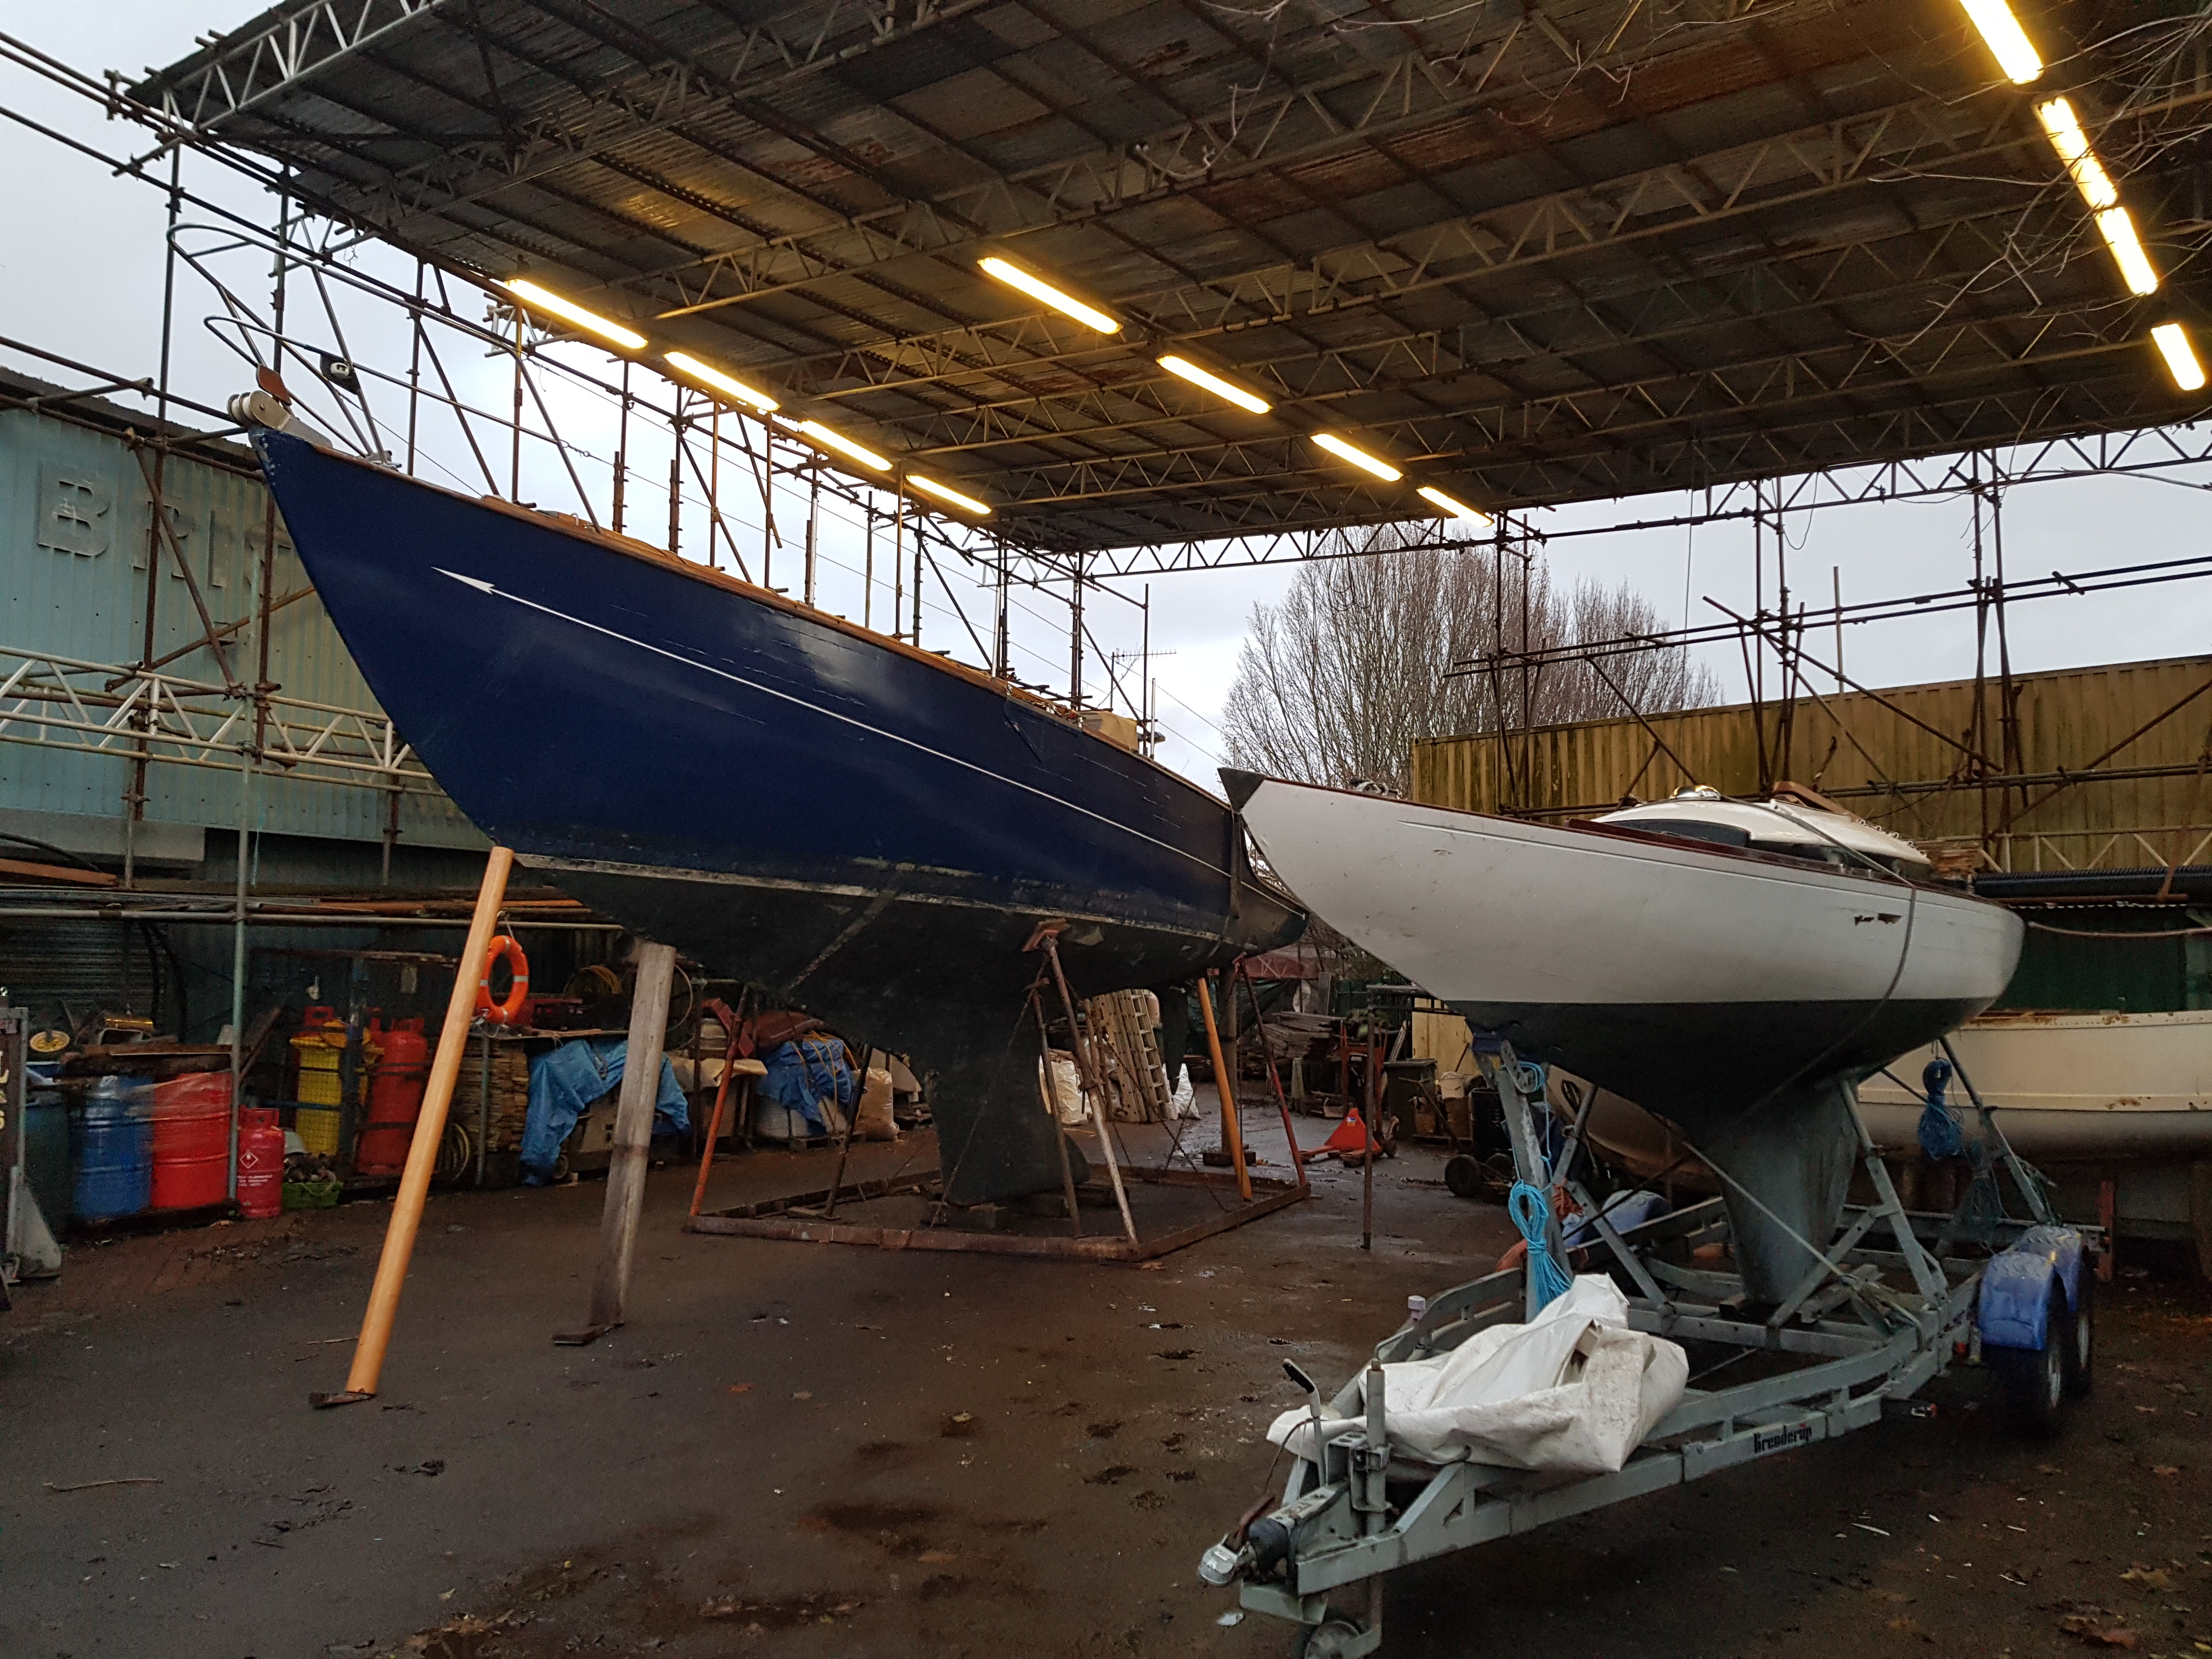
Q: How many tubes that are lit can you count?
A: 12